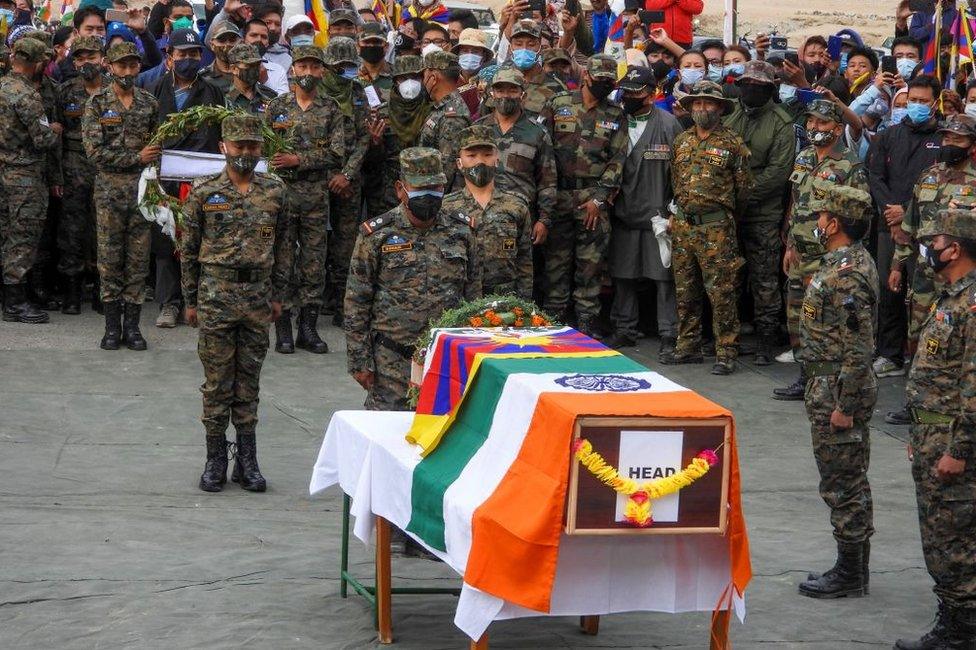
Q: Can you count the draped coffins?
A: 1